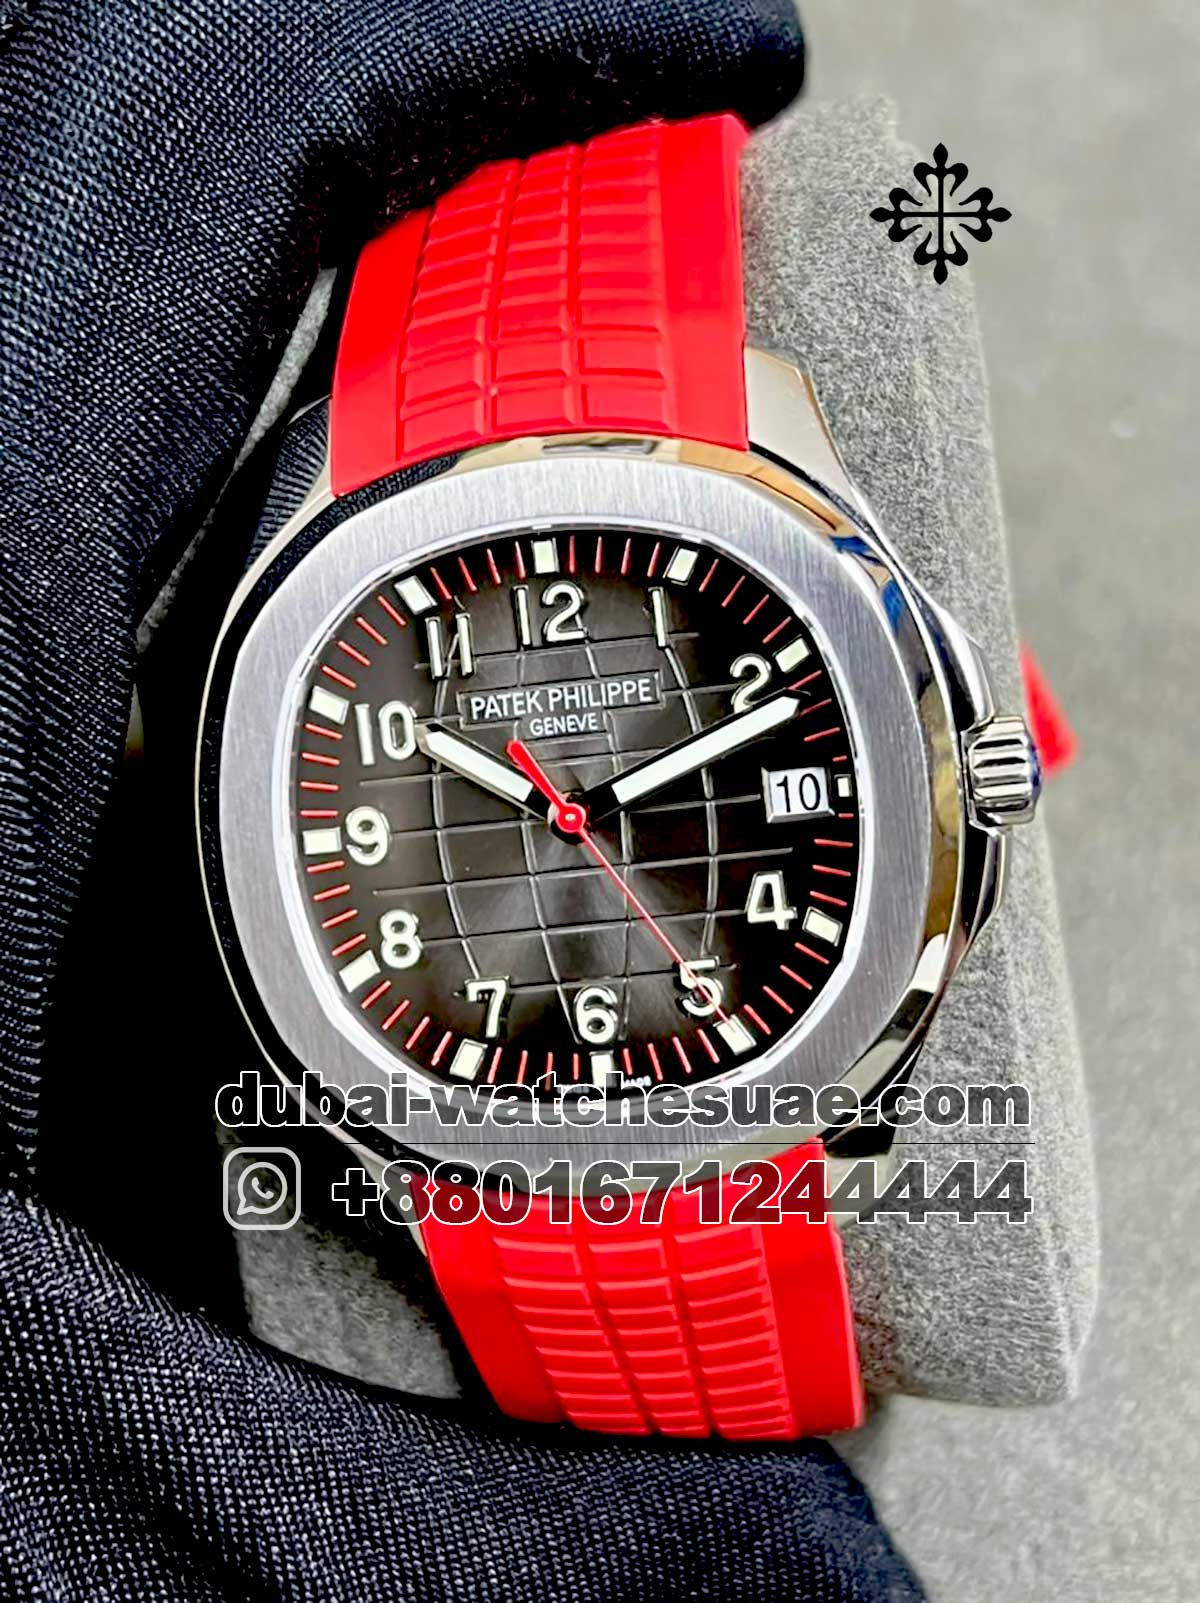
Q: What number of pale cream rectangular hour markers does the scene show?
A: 12